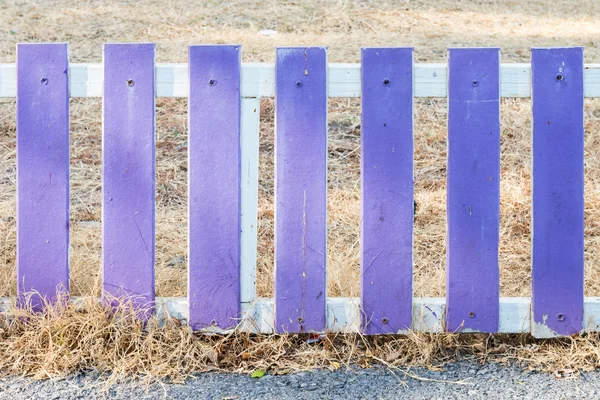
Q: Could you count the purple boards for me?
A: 7